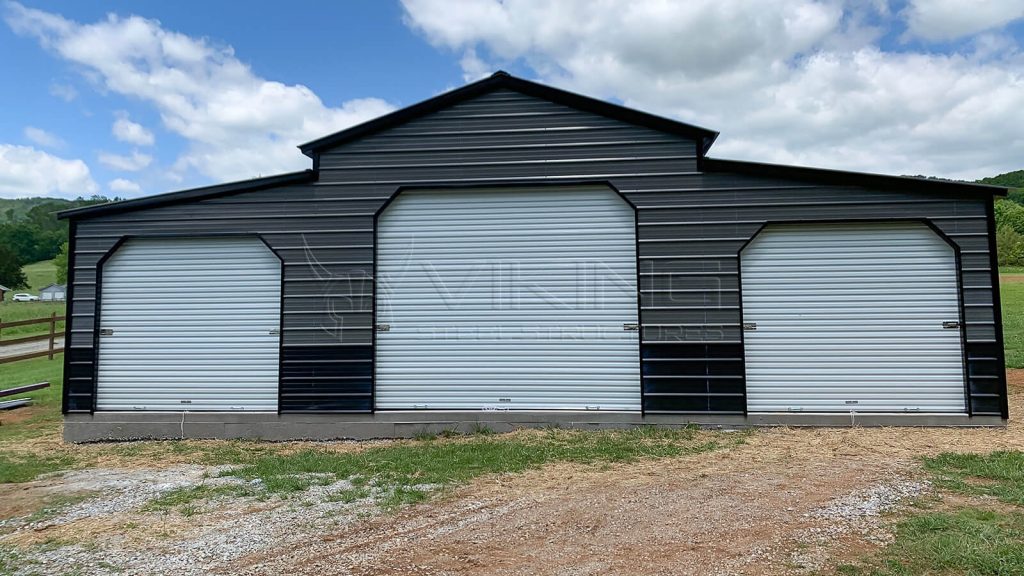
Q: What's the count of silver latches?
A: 6